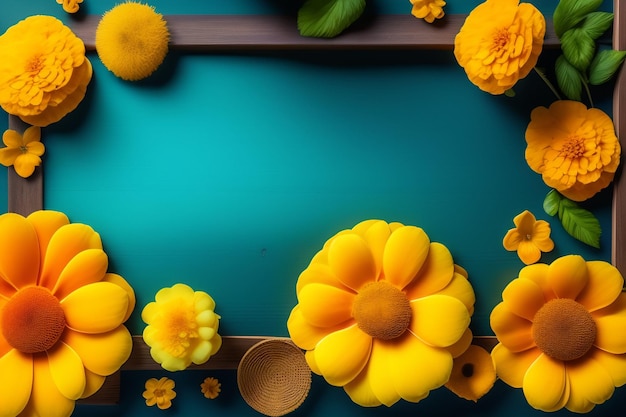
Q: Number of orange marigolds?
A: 3